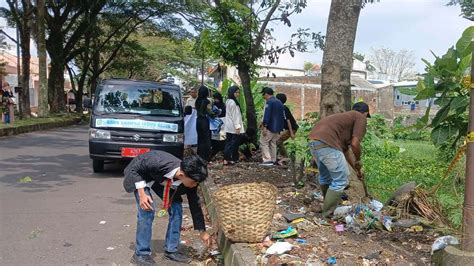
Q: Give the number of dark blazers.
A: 1